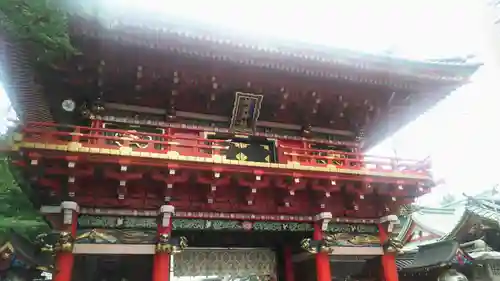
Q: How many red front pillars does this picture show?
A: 4